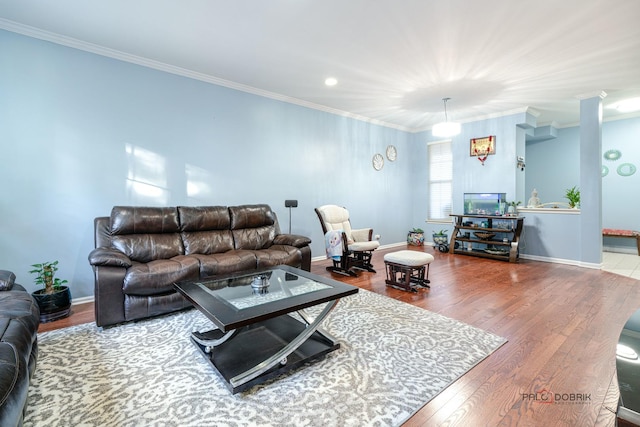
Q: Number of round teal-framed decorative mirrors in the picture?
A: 3